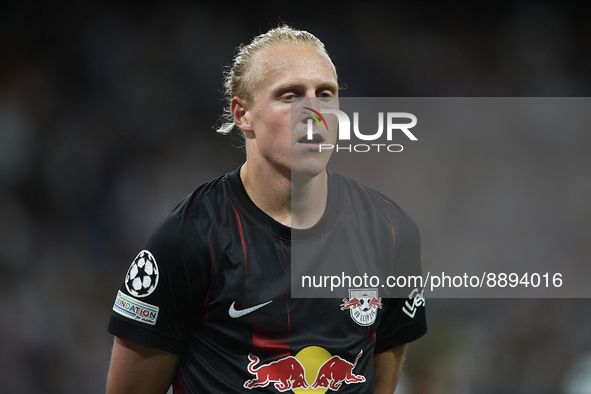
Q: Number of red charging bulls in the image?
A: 4